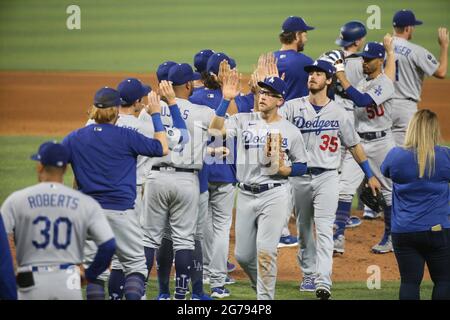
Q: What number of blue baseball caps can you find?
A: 12